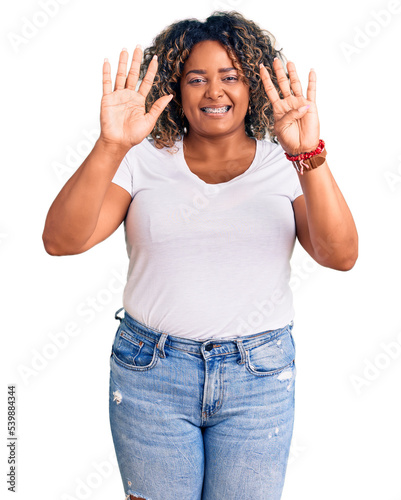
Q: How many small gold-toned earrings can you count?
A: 2